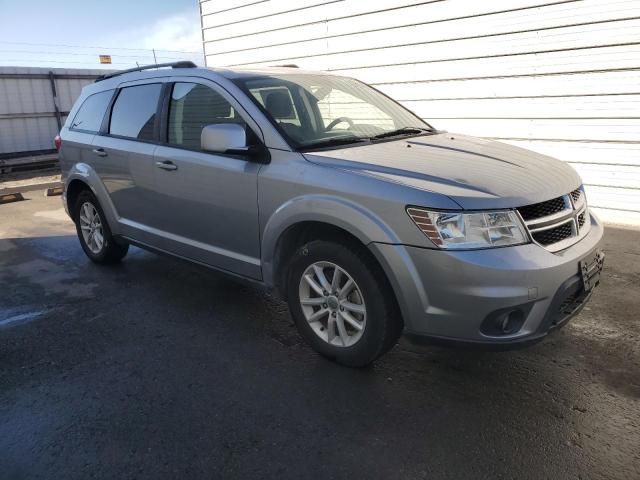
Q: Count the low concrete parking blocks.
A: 2